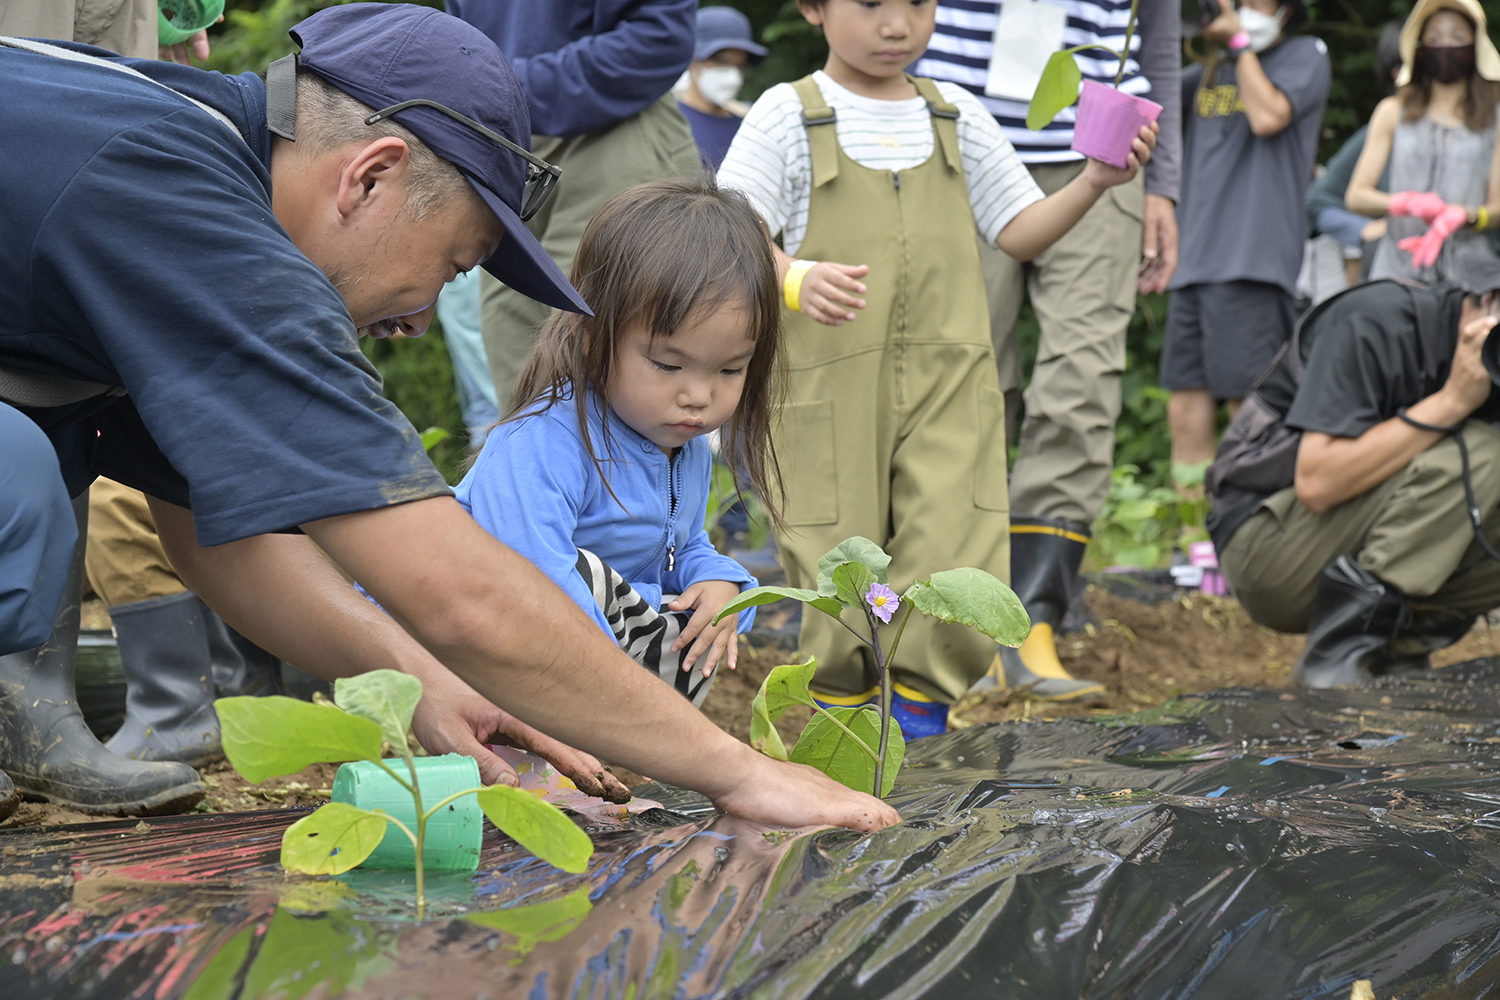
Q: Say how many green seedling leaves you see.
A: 11